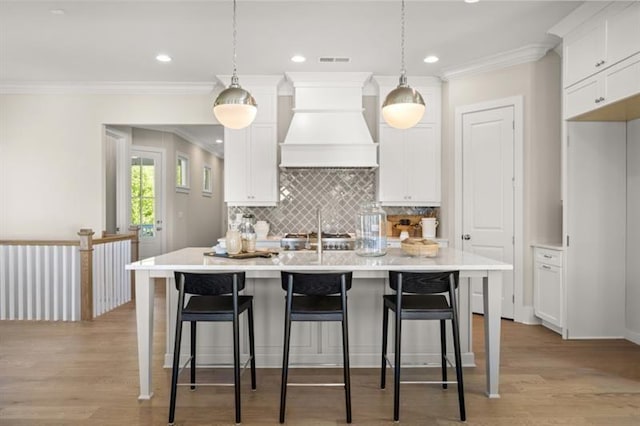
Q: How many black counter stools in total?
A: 3